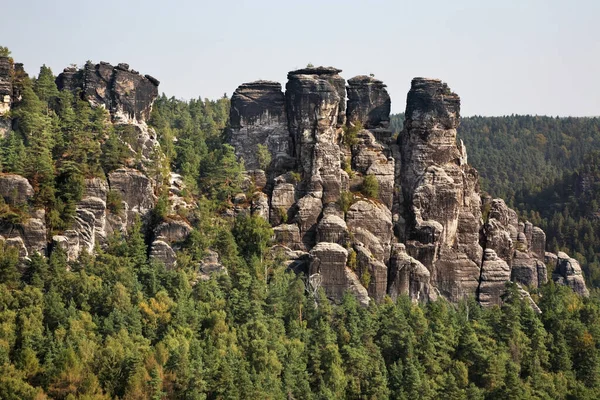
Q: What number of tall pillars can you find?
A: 4